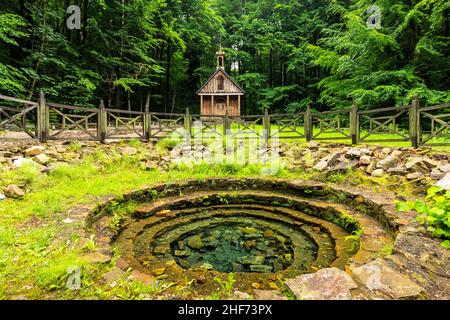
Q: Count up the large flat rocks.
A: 2